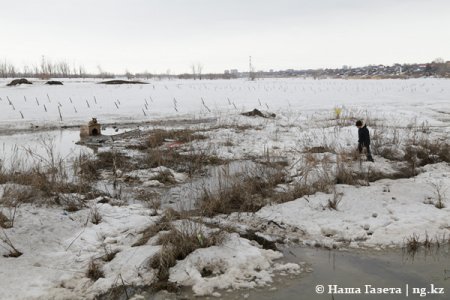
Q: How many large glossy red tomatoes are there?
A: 0